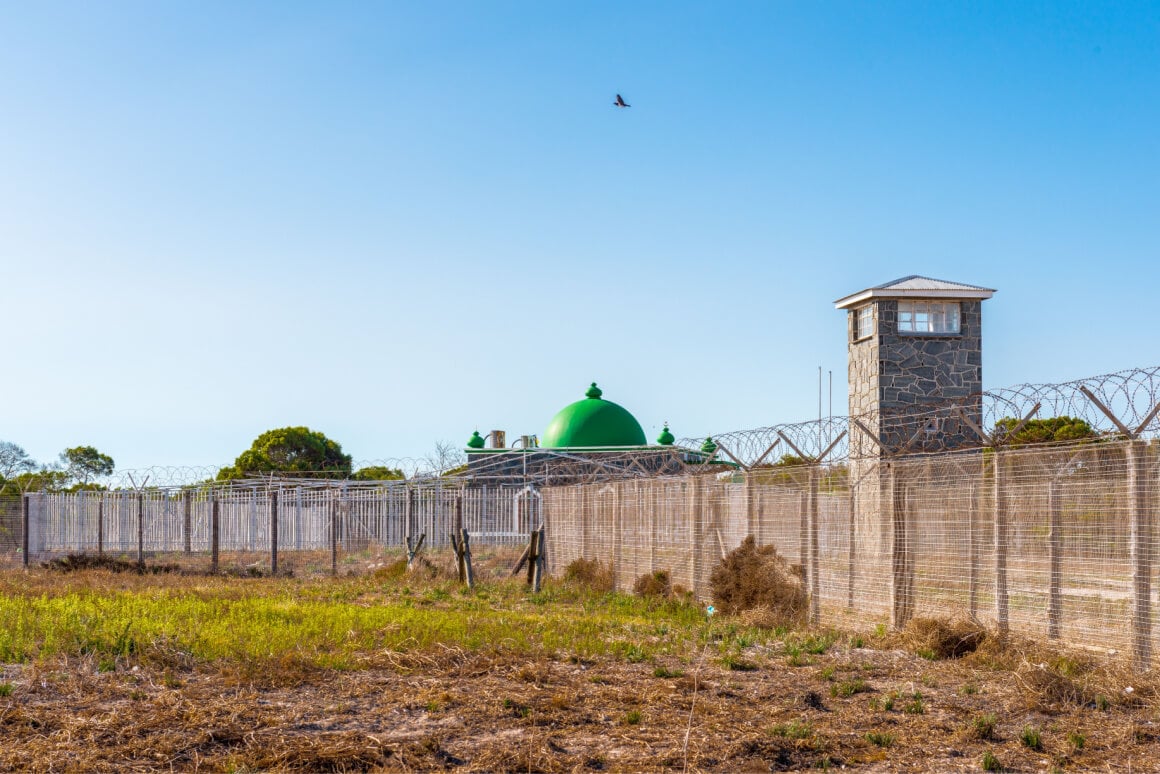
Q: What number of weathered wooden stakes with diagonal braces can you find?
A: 3